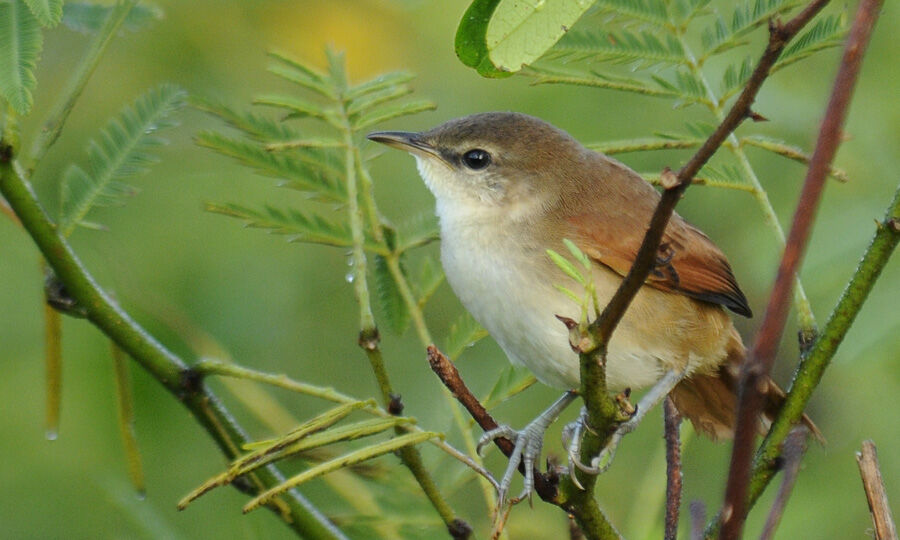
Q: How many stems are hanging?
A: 2